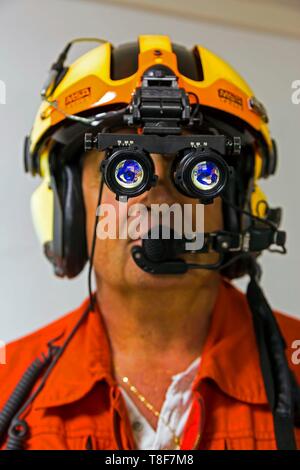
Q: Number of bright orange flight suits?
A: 1